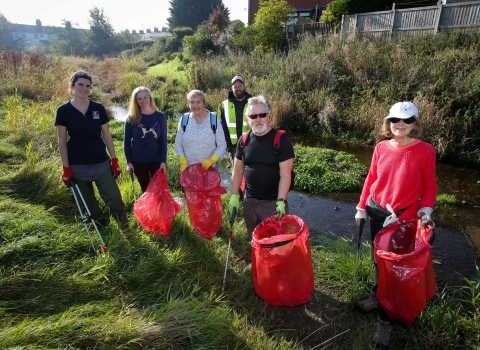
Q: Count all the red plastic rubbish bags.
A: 4